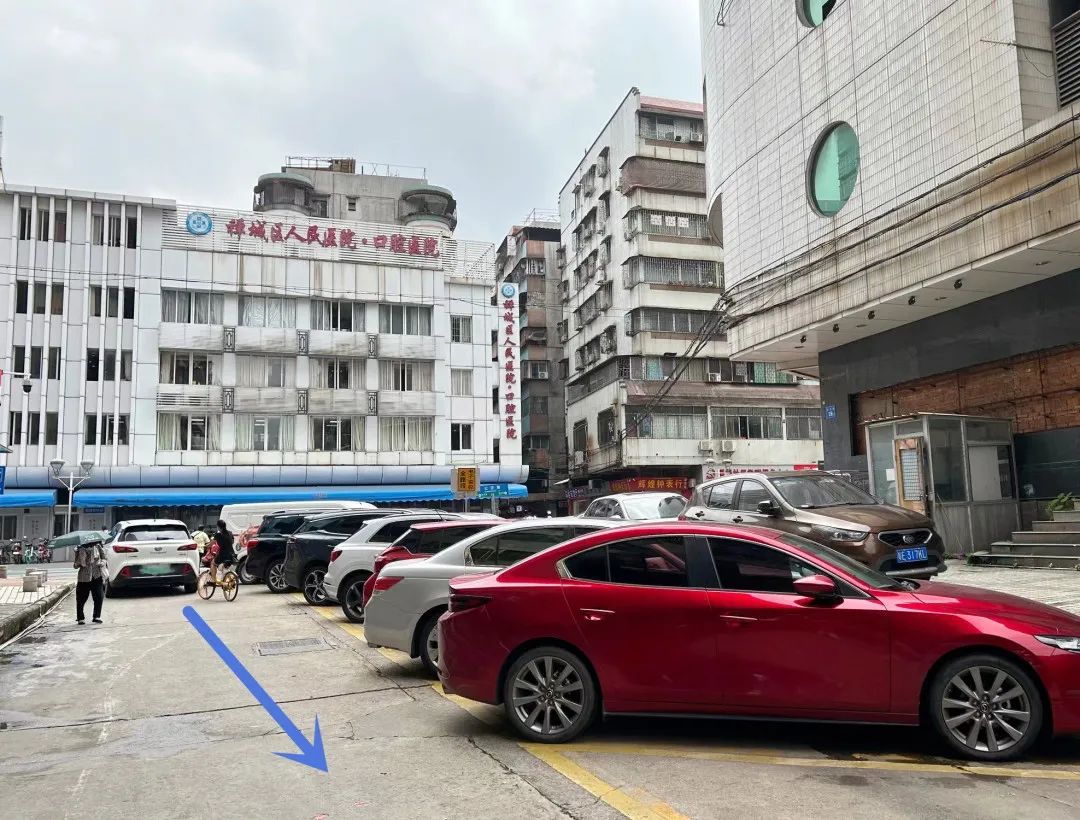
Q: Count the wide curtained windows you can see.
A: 12